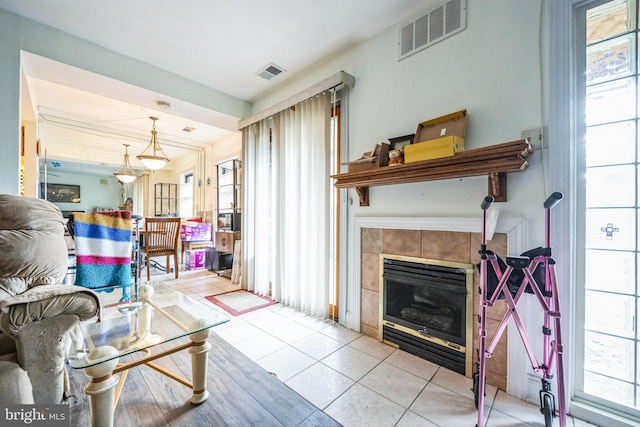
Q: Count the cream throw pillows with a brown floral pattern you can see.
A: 0